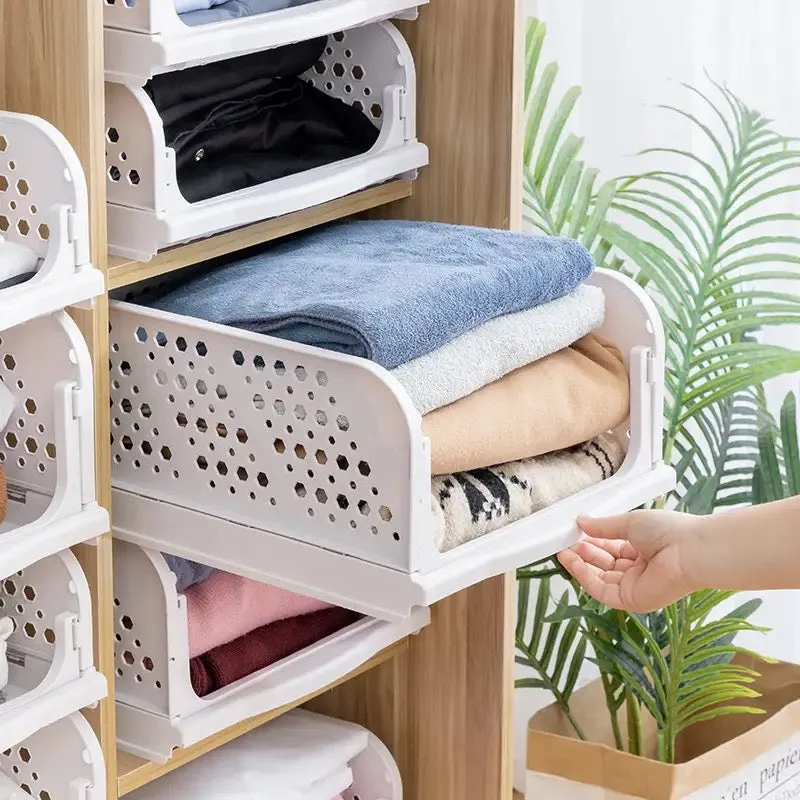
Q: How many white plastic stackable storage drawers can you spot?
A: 9